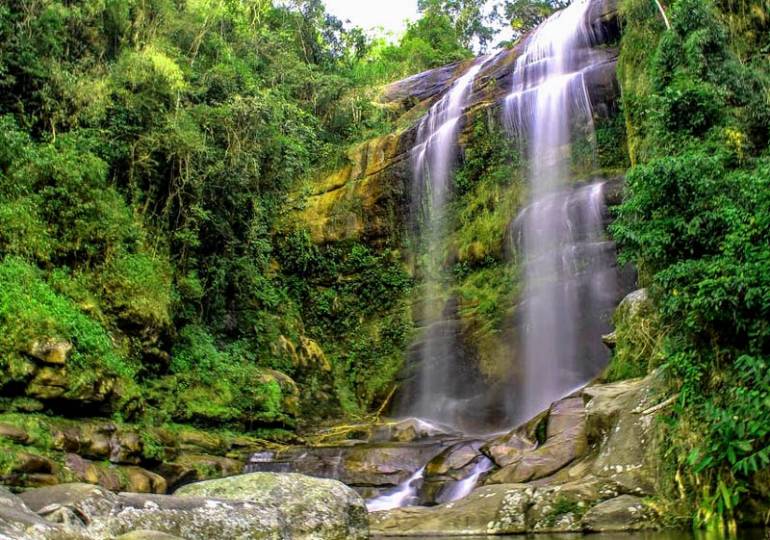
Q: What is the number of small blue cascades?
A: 2